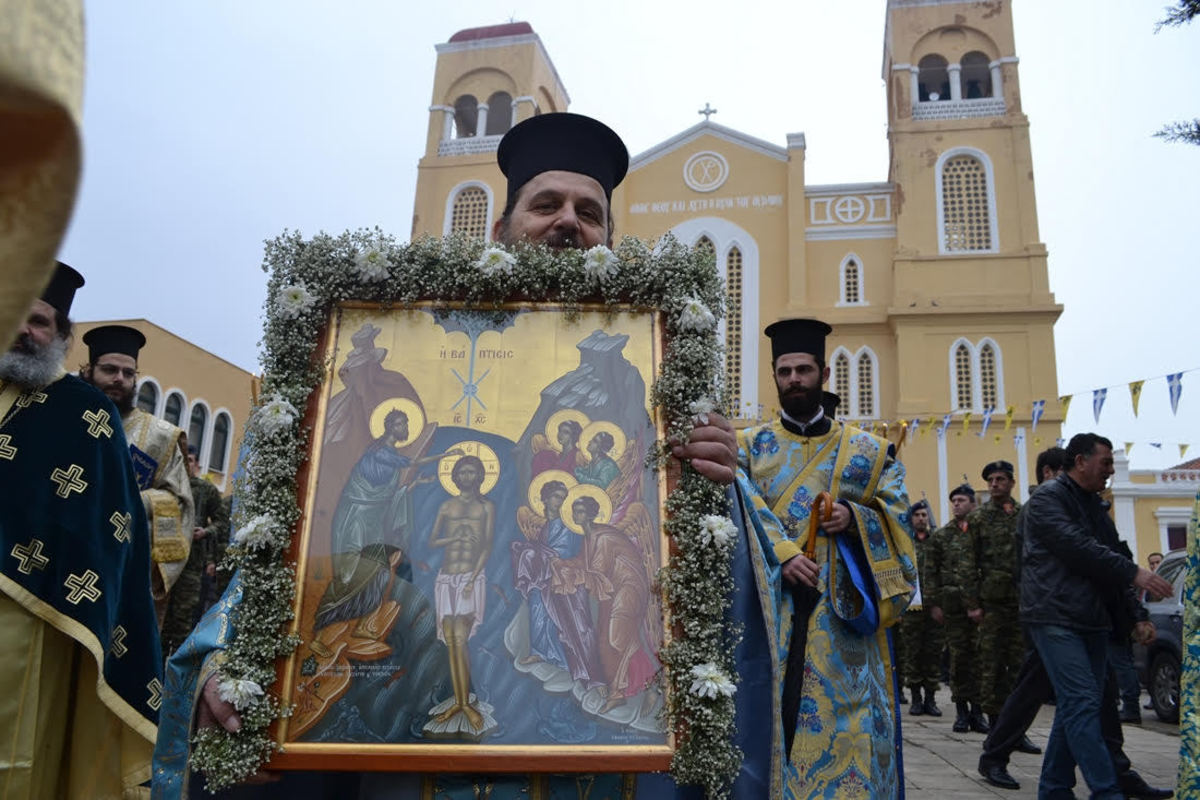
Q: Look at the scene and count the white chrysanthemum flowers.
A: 11